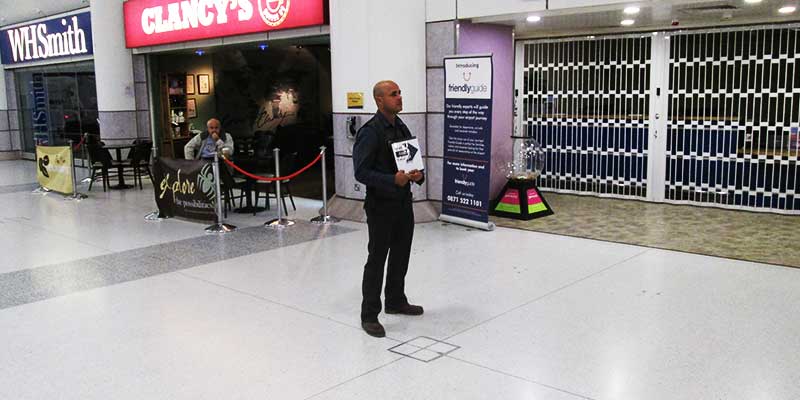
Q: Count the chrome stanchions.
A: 7